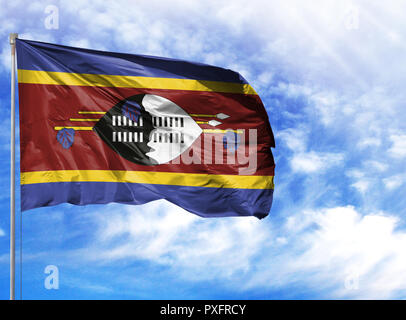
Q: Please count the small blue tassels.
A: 3